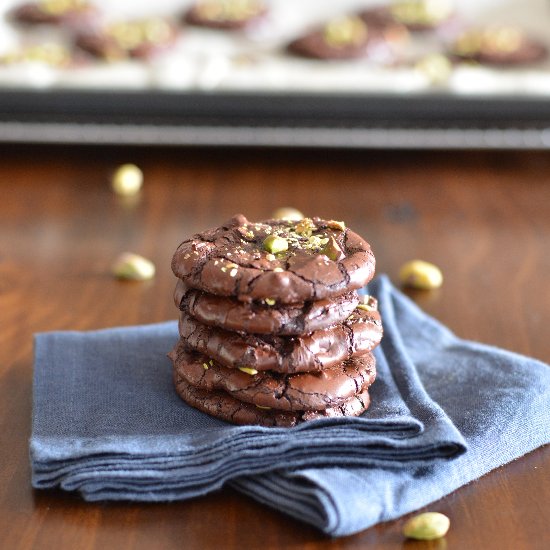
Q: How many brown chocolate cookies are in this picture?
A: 11